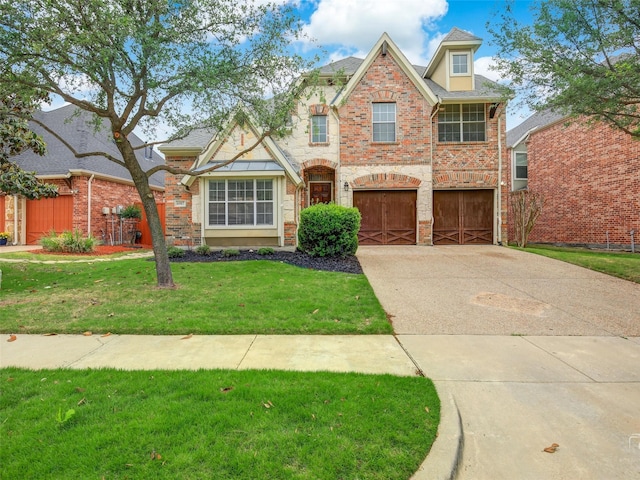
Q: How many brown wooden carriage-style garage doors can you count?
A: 2